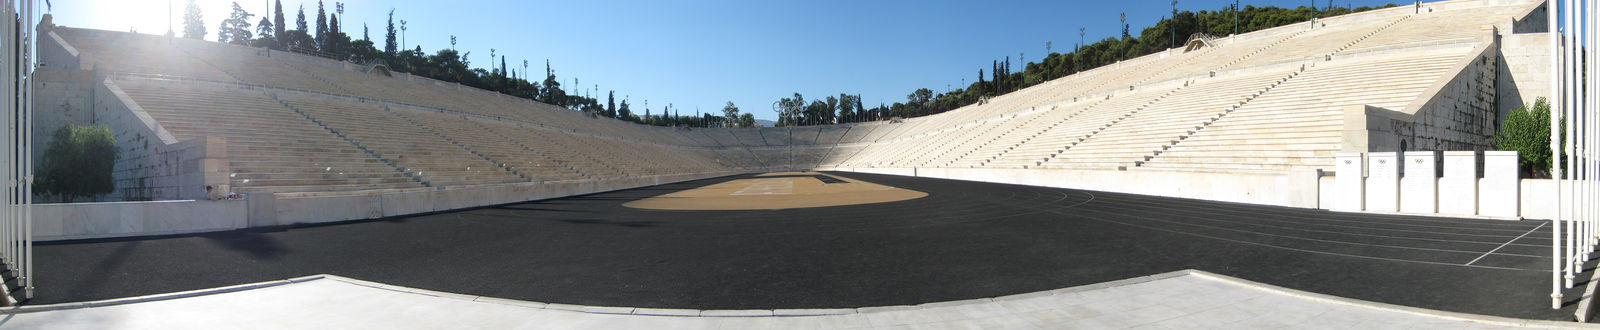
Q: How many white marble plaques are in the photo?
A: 5